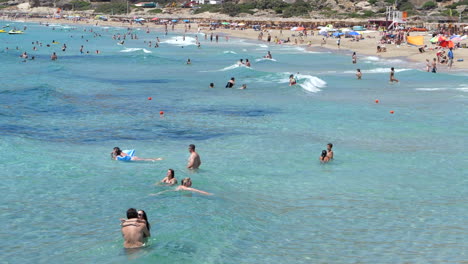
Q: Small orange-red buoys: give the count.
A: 4